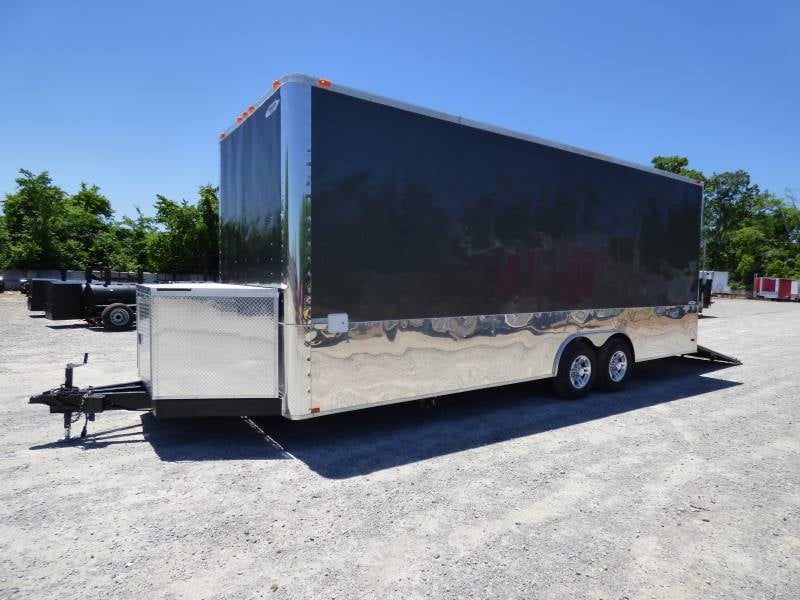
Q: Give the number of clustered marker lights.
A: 3